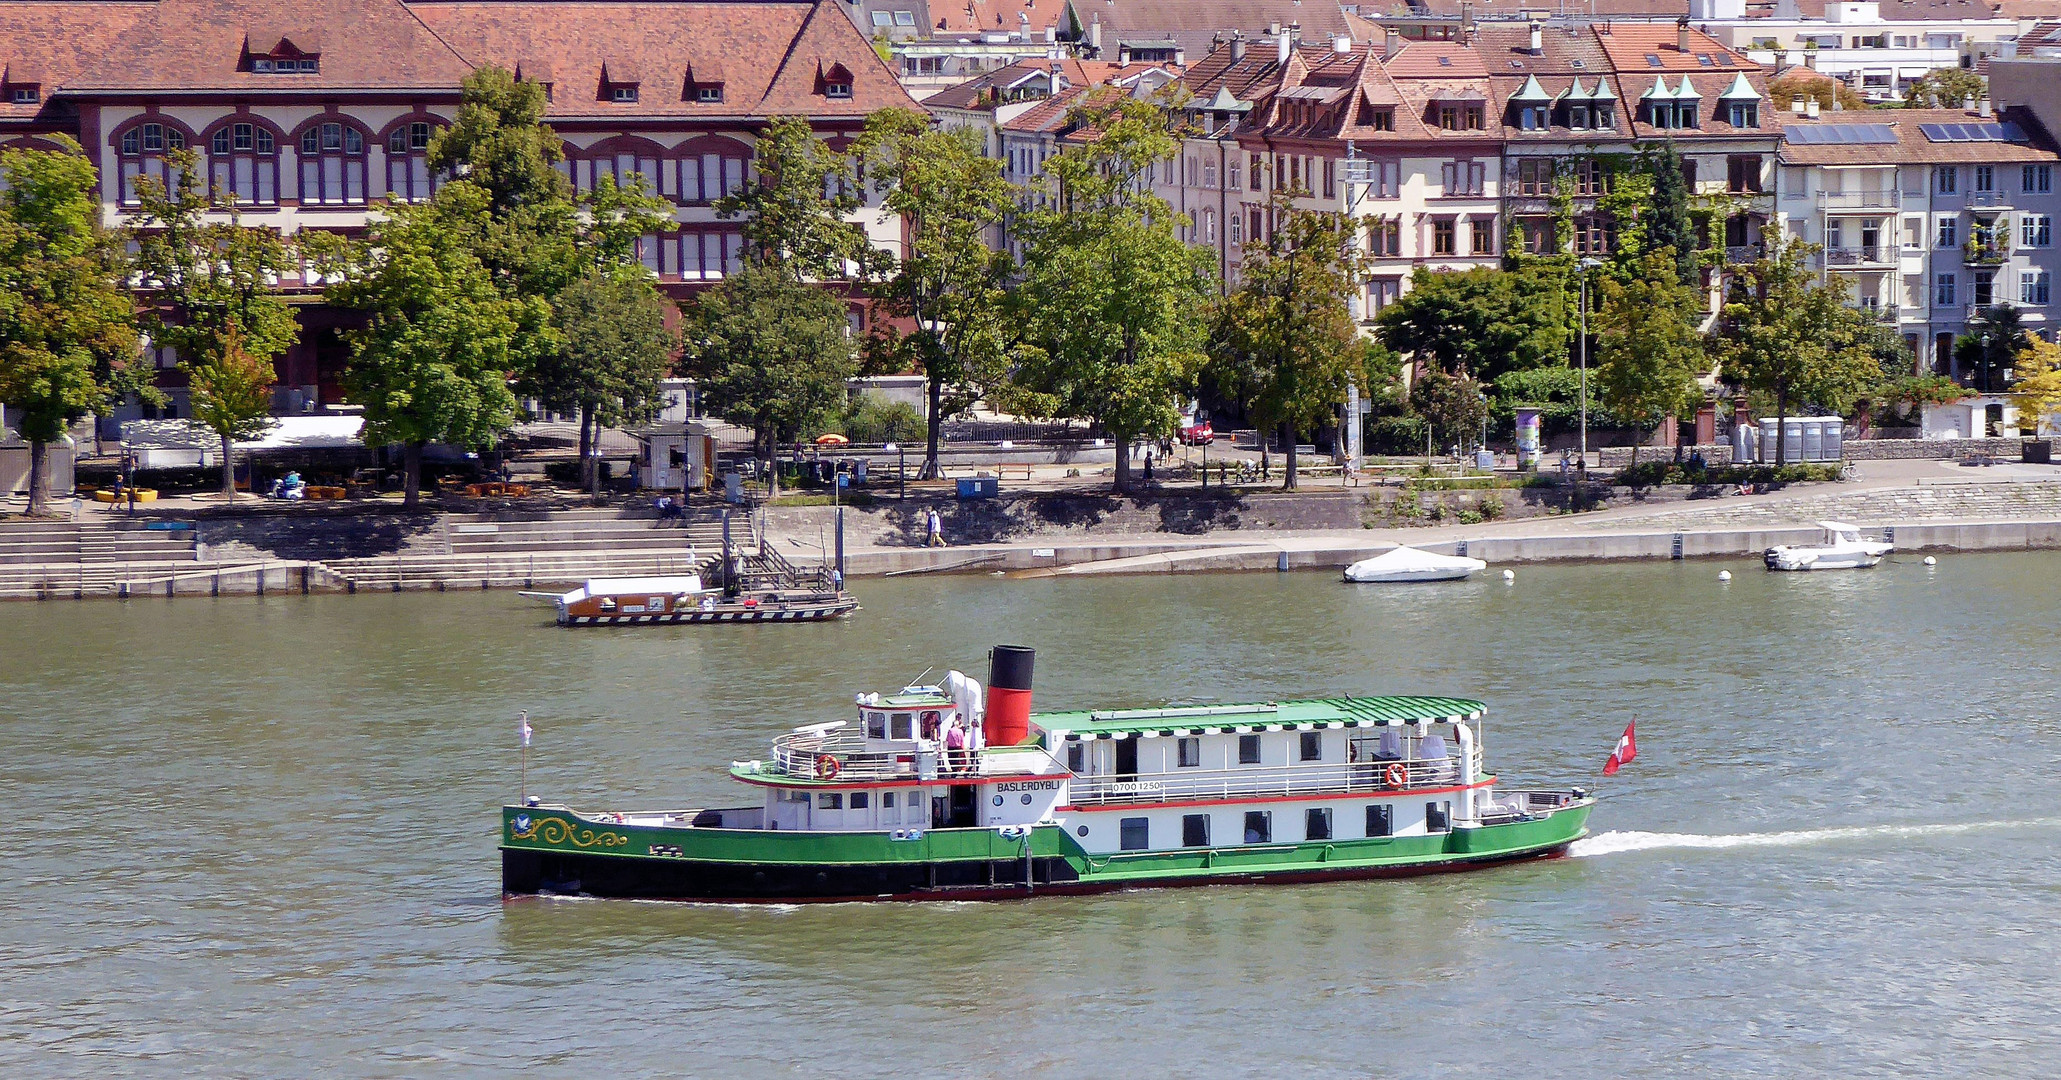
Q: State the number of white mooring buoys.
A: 3